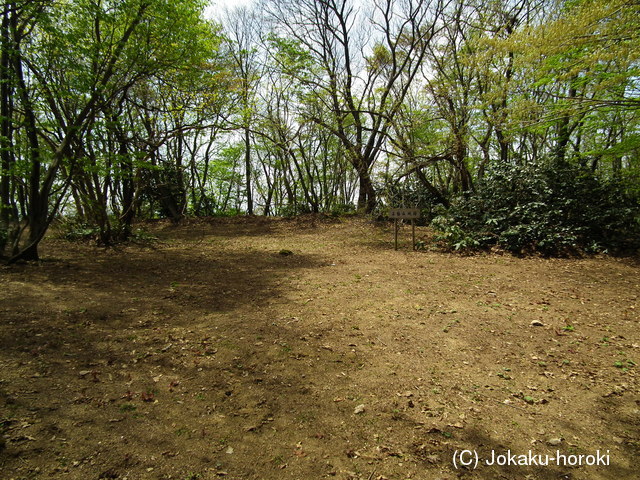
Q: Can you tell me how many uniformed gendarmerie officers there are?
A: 0